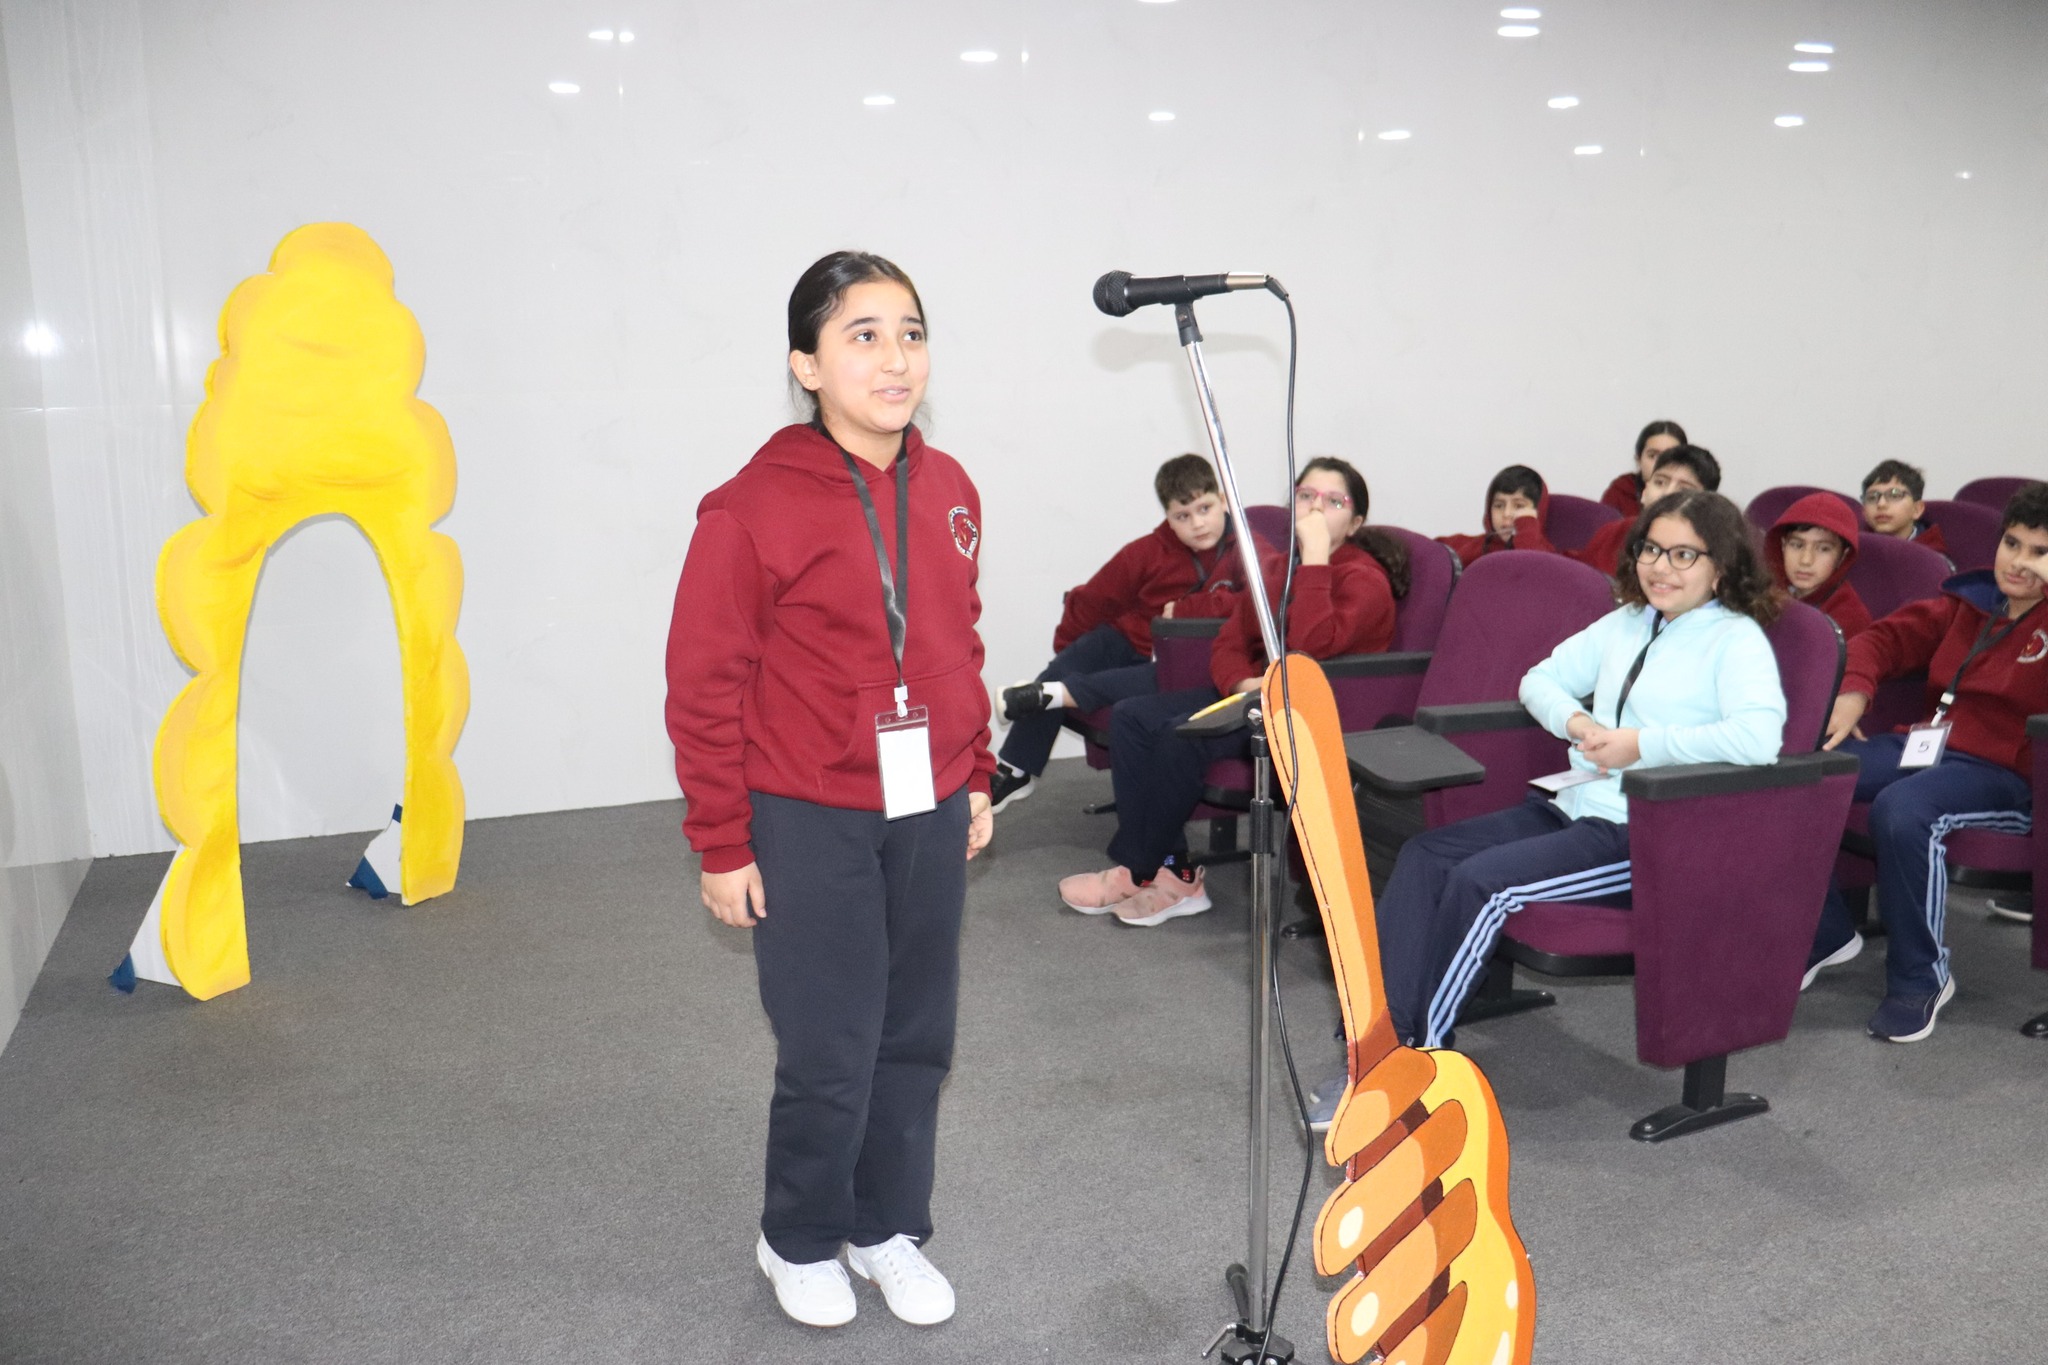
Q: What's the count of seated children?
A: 9